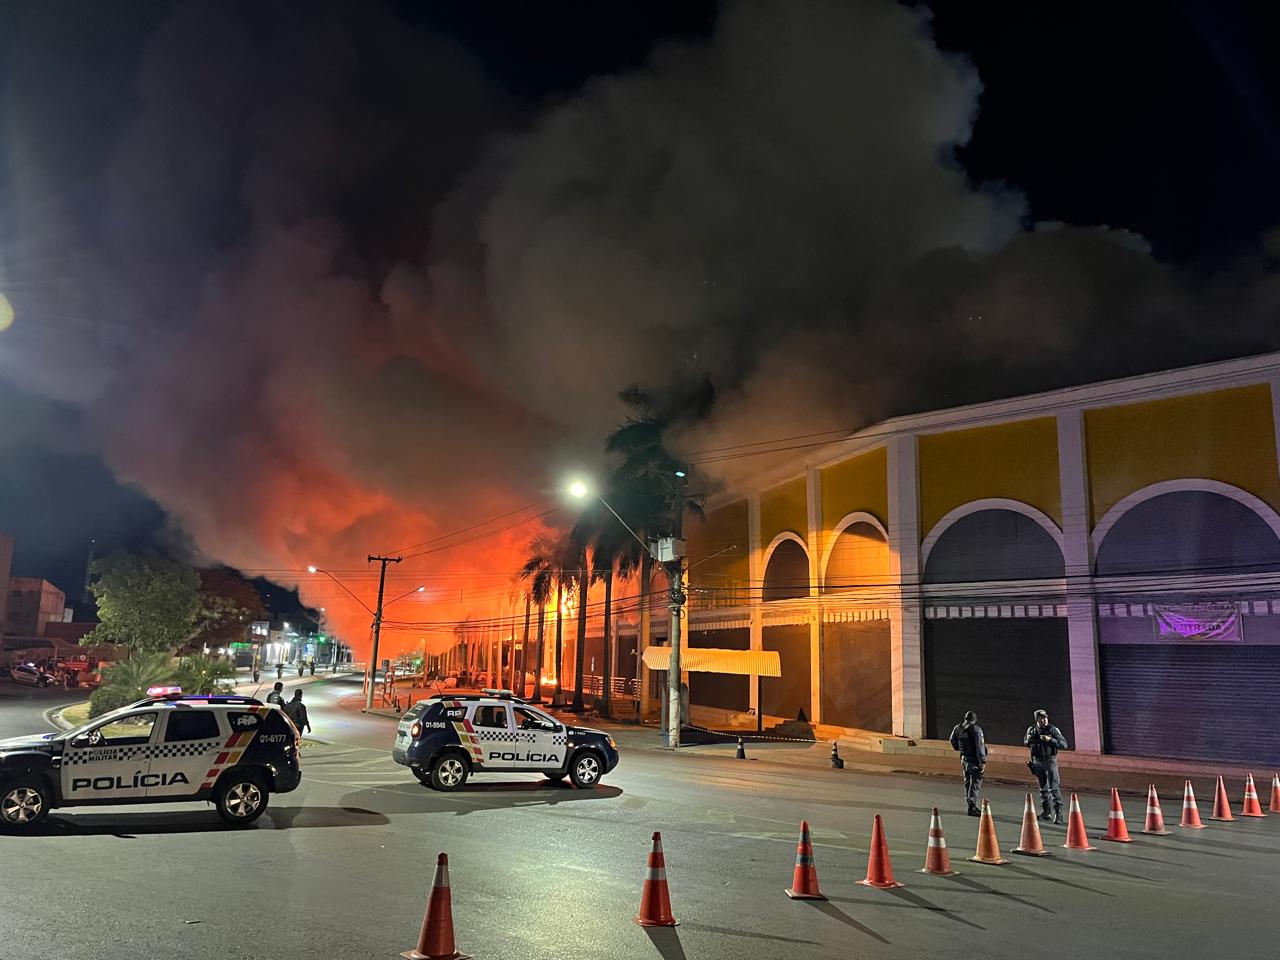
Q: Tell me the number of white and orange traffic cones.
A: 12